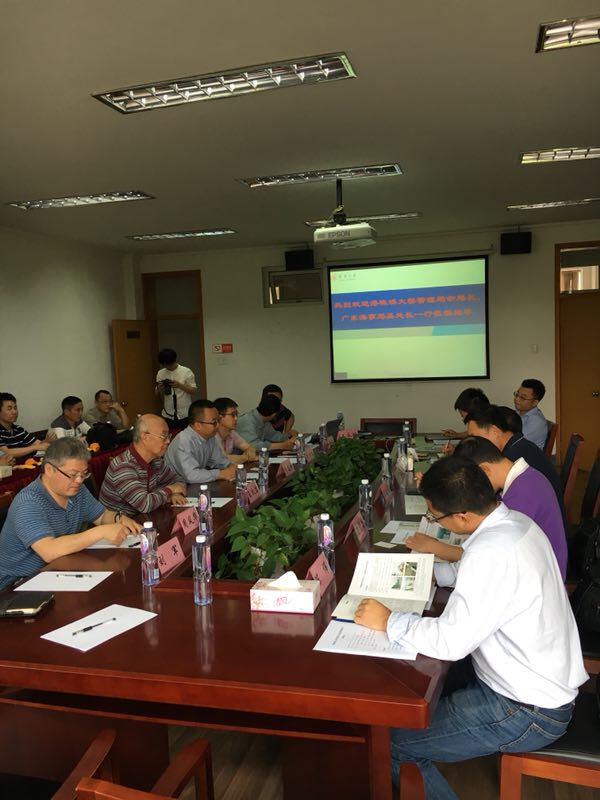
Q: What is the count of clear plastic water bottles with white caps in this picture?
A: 14